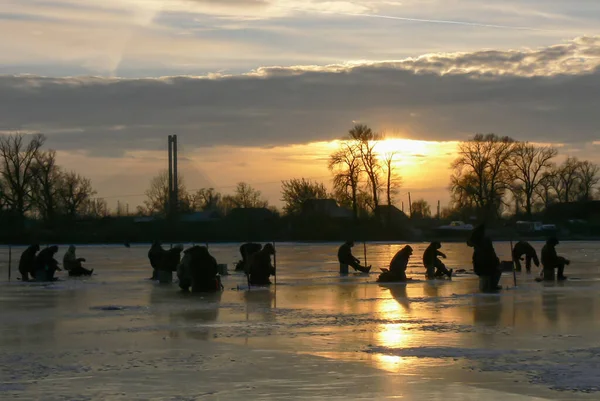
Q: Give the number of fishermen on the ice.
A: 14